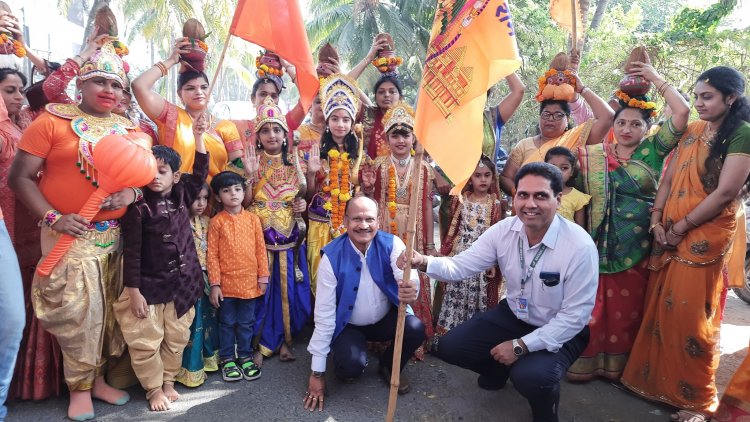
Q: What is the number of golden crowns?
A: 4